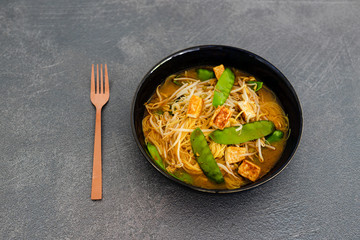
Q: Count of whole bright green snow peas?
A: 3